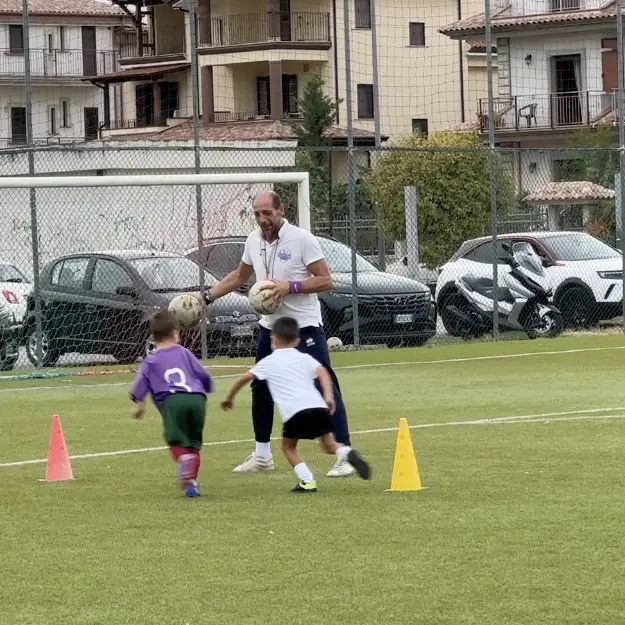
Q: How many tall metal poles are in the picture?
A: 6